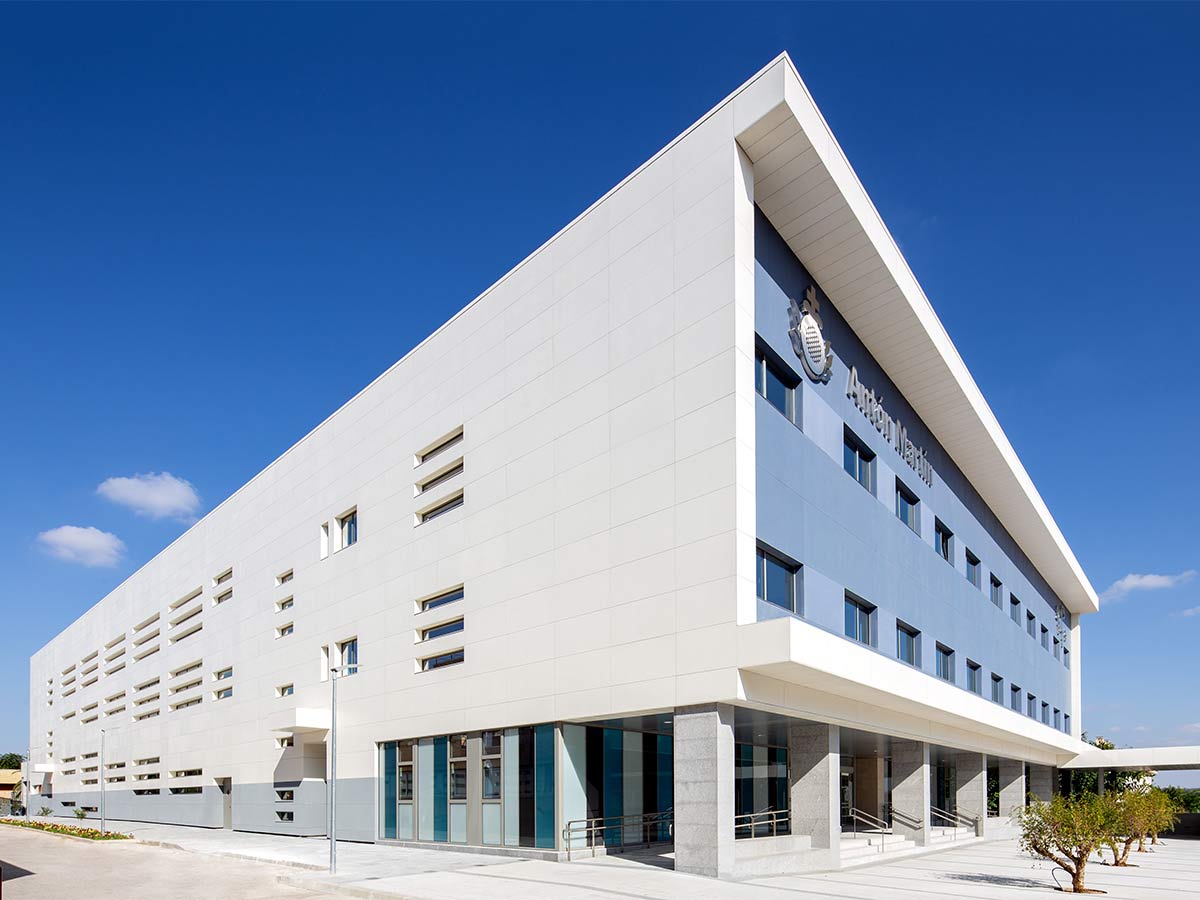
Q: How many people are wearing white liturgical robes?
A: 0